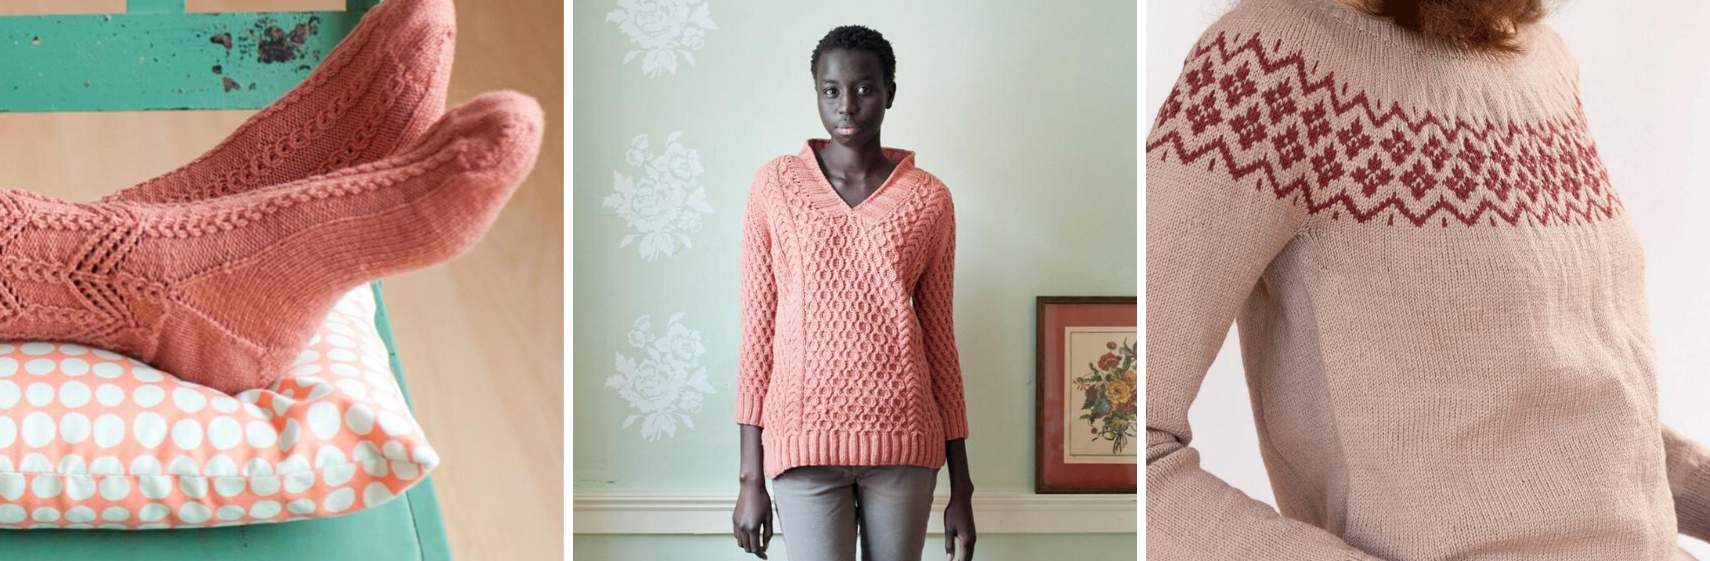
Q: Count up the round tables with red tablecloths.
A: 0